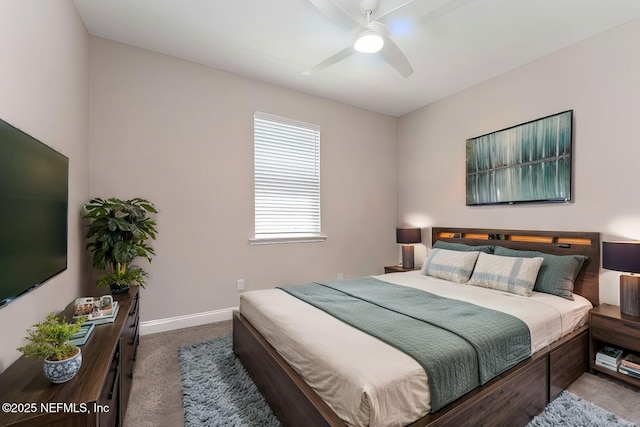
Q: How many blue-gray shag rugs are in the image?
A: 2